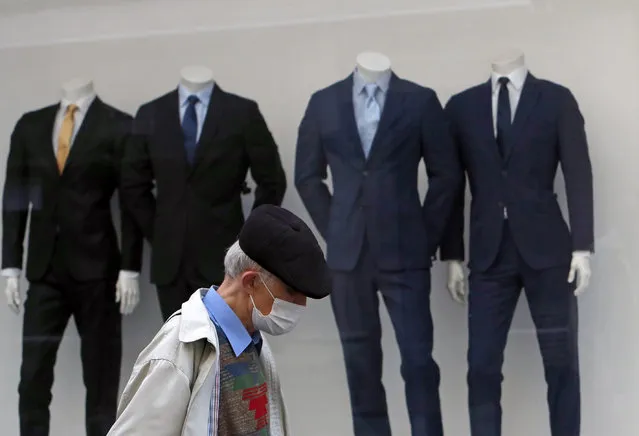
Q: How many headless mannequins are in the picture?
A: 4